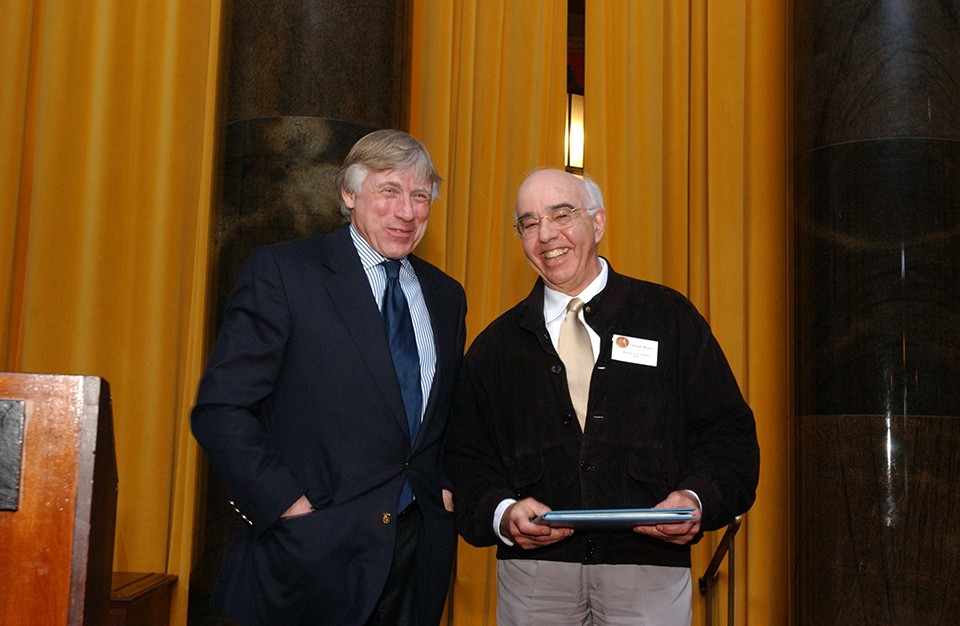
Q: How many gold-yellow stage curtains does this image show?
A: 3